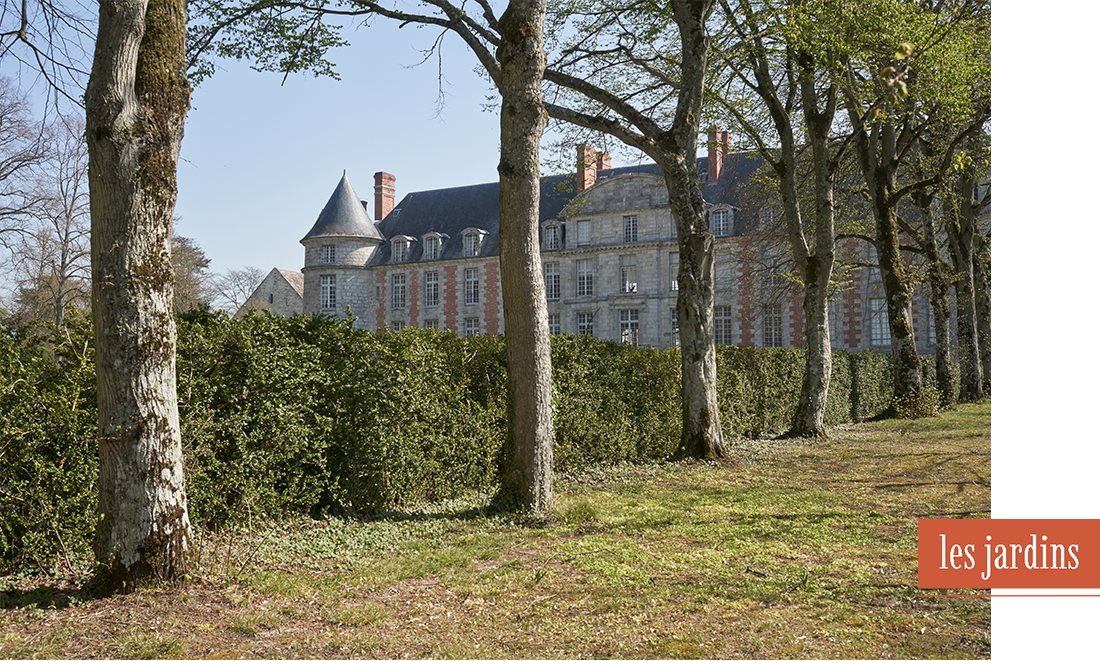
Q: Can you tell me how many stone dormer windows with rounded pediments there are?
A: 5